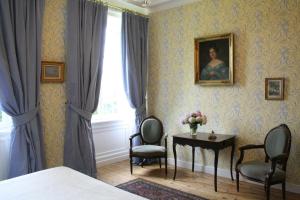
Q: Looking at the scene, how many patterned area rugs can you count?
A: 1